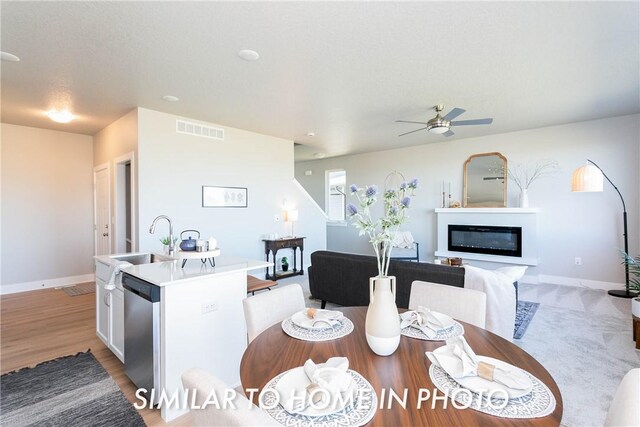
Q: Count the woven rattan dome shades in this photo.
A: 1